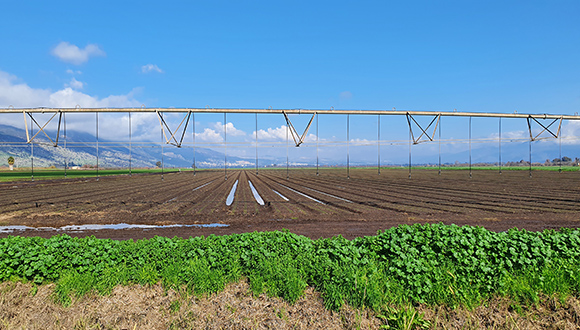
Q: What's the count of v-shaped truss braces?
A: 5